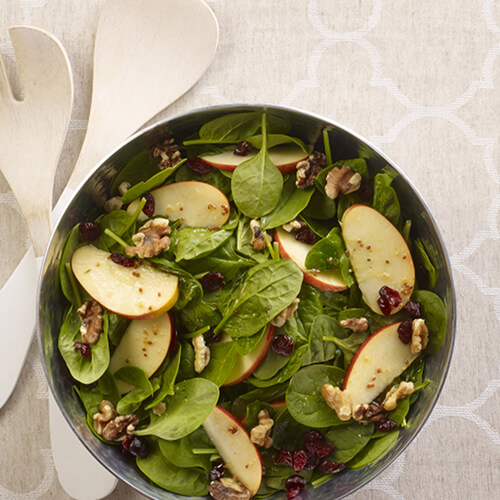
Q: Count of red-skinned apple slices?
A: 9